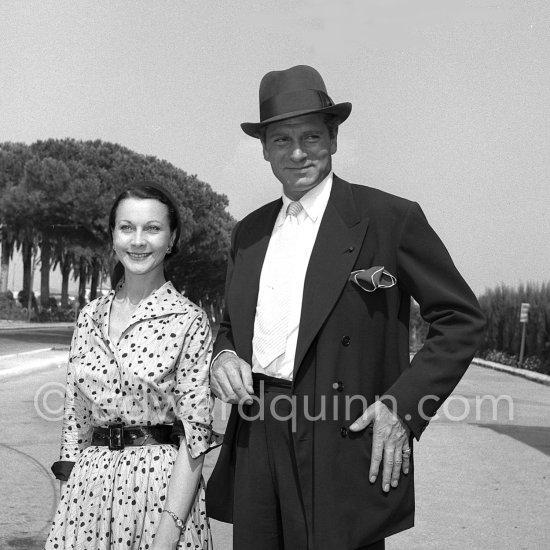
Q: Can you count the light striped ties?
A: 1